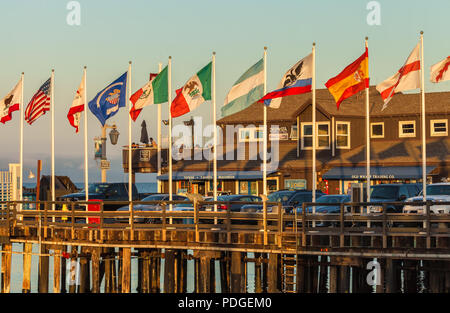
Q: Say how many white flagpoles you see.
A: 10